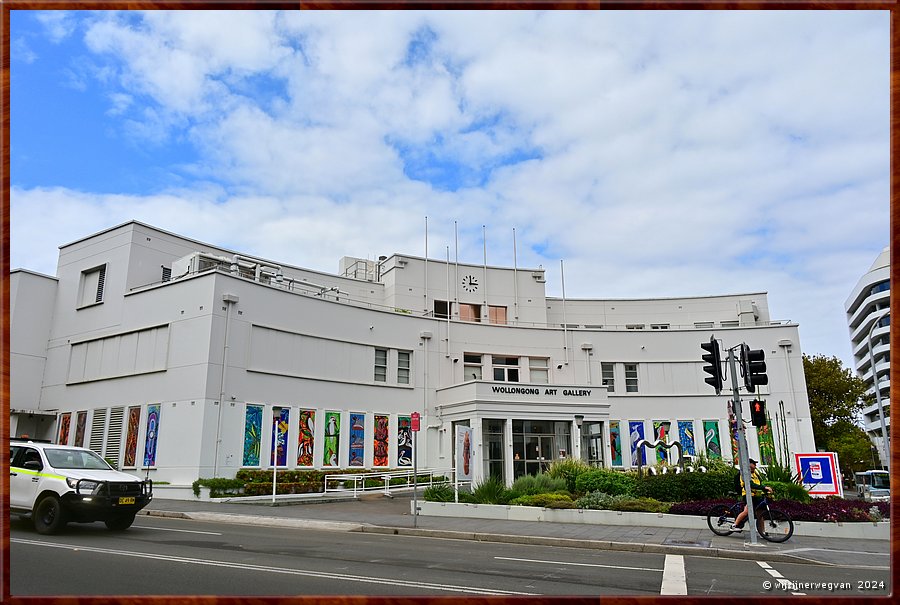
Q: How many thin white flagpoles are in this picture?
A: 6